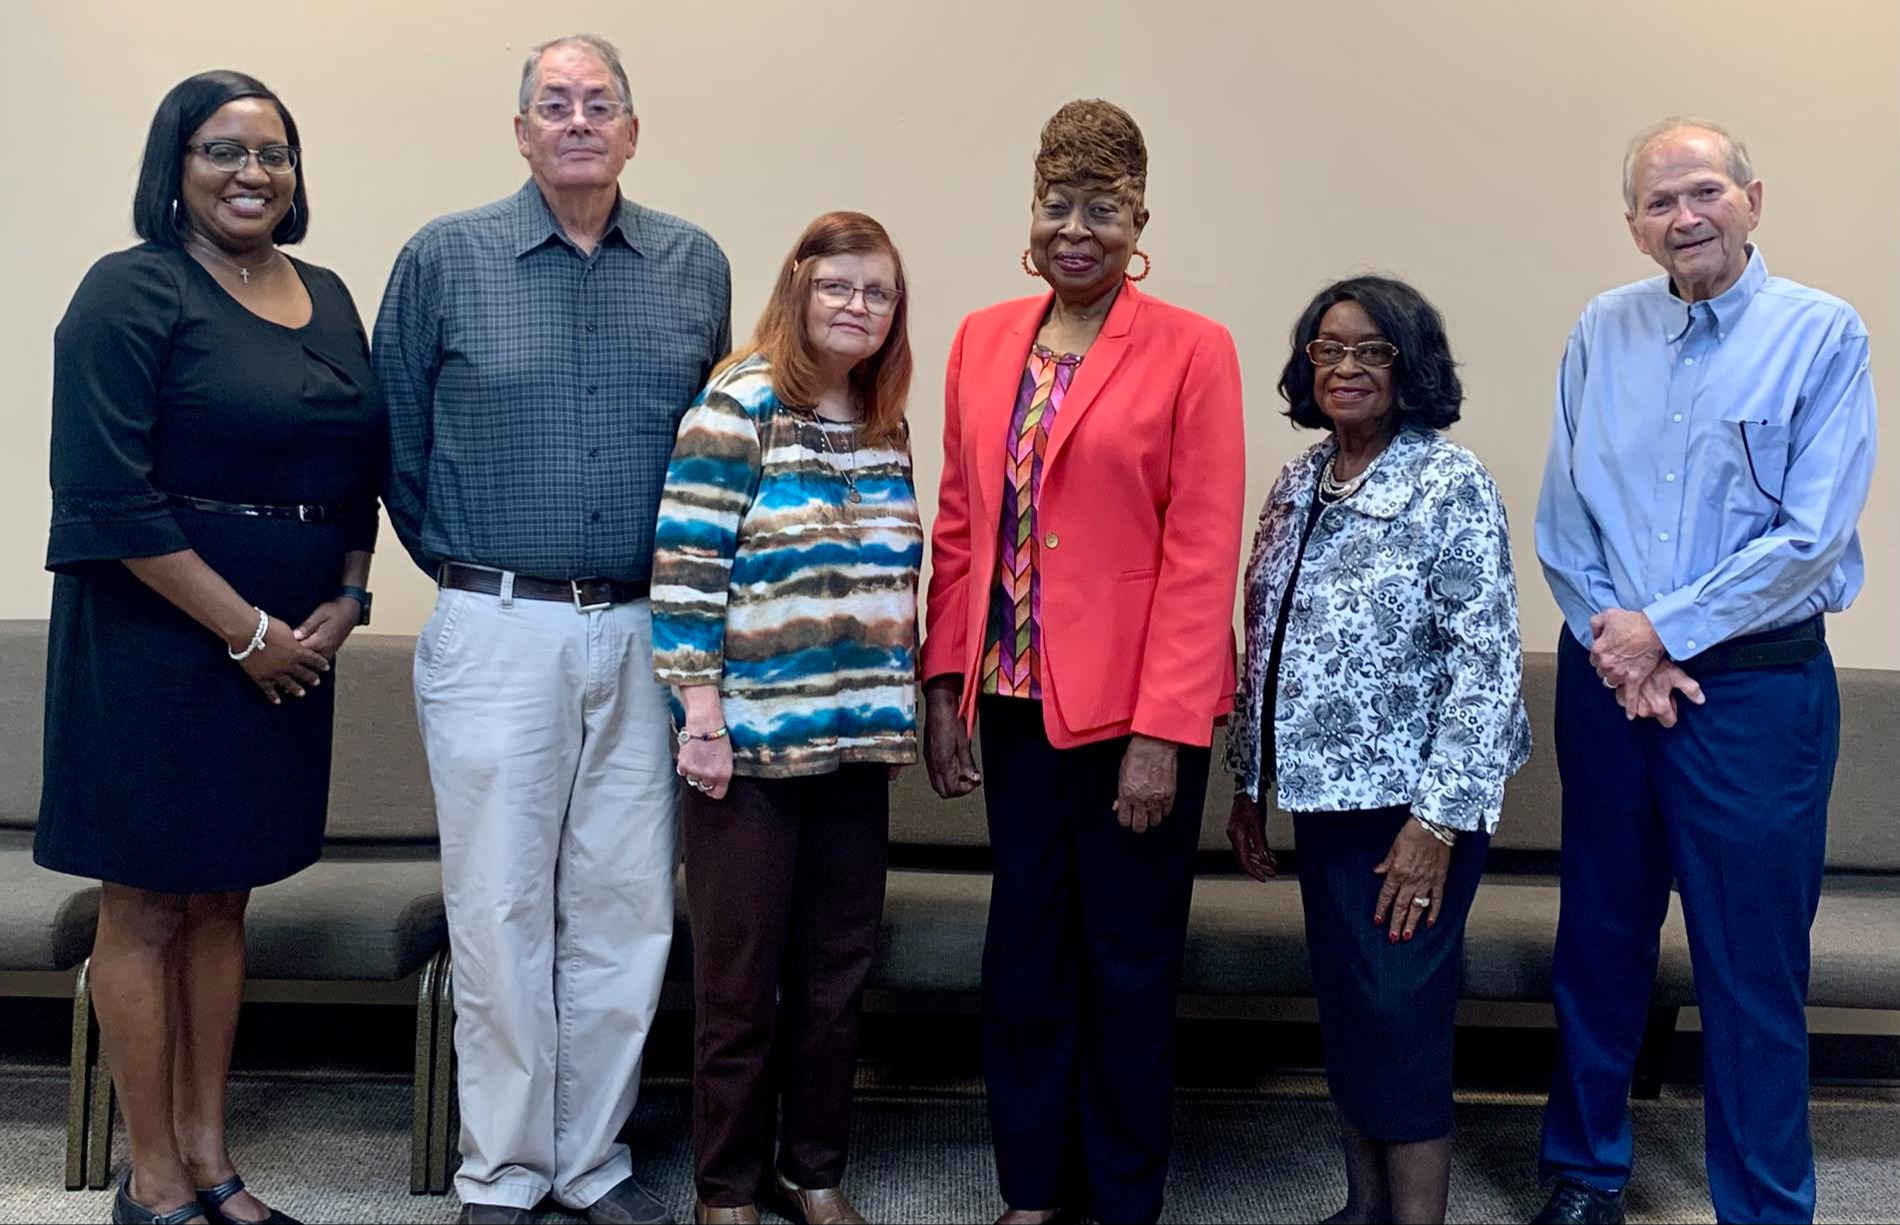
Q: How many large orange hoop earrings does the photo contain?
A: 2